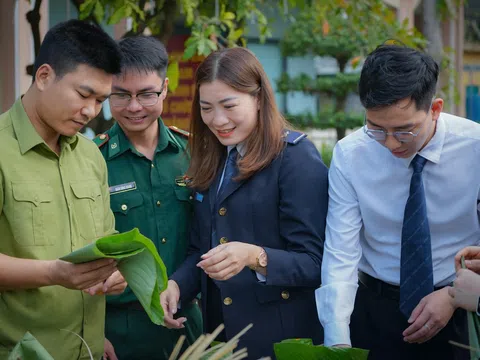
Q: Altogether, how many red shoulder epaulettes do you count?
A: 2